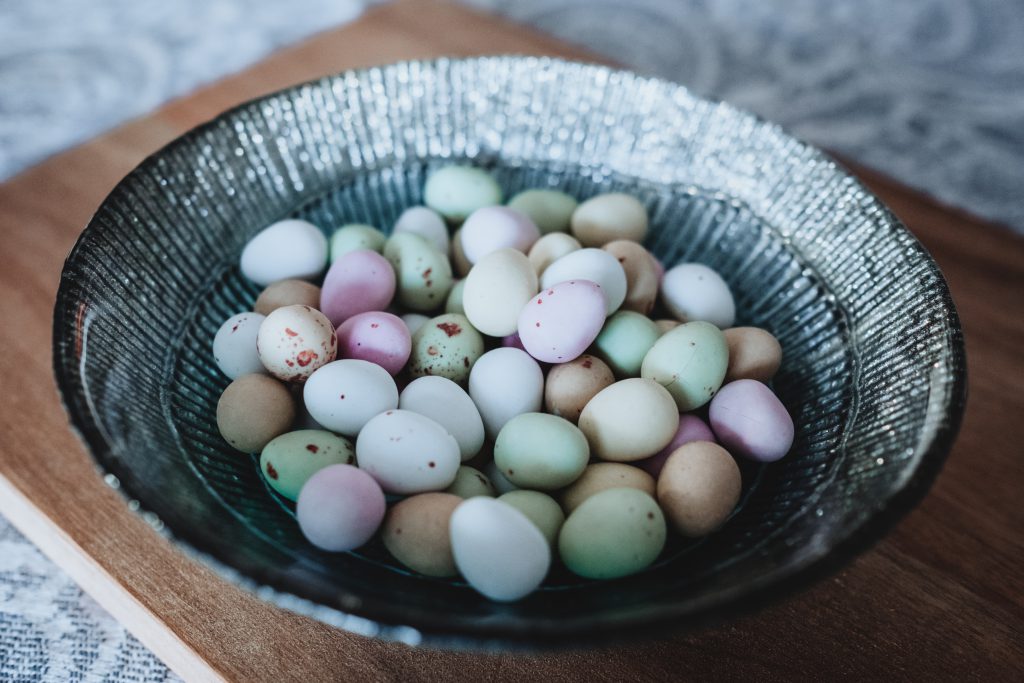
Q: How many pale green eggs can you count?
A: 13